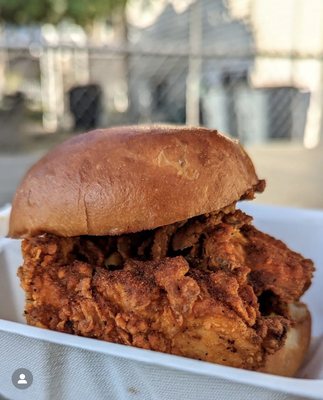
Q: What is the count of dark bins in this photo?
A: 1